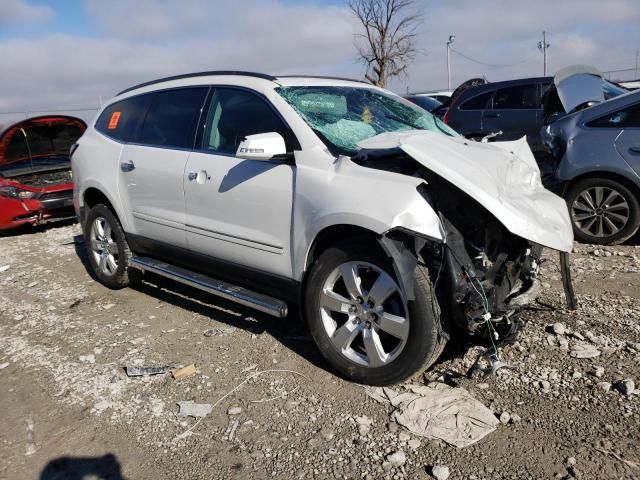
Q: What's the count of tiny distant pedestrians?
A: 0